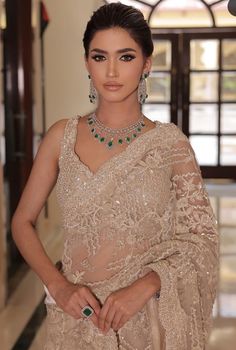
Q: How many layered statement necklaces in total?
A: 1